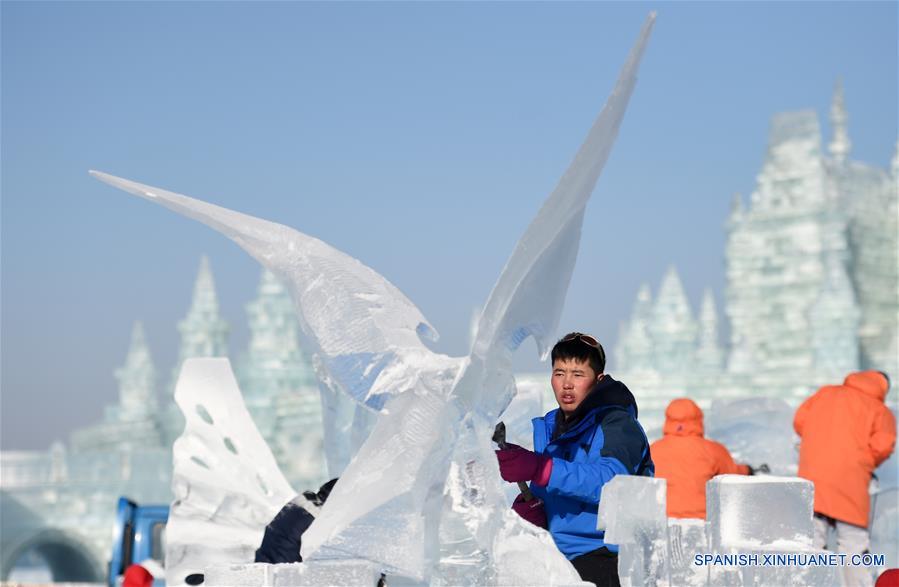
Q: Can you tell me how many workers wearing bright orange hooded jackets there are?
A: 2